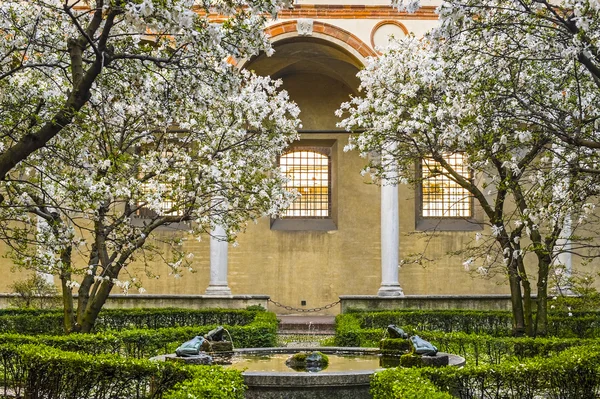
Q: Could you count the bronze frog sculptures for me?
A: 4